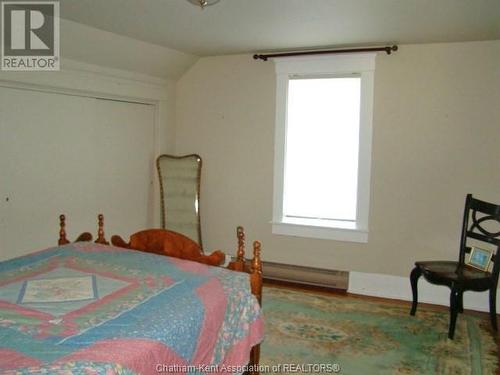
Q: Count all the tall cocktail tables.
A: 0